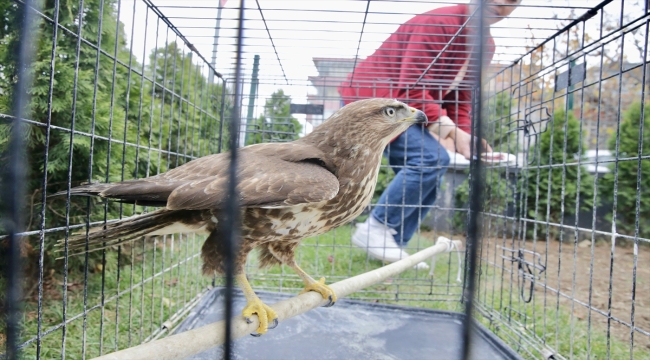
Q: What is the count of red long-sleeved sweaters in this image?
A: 1